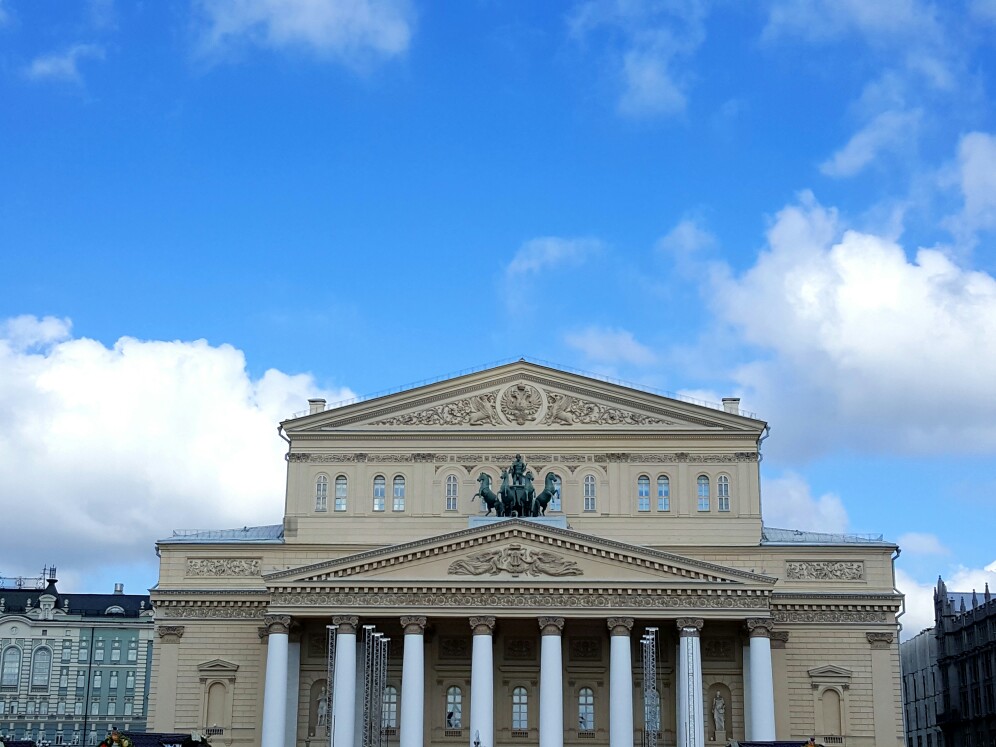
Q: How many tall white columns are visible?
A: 8